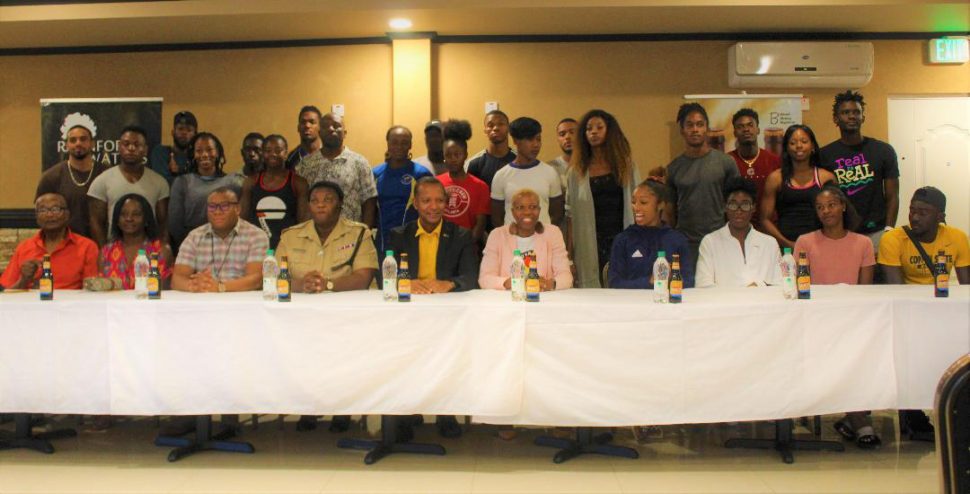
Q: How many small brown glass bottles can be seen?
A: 8